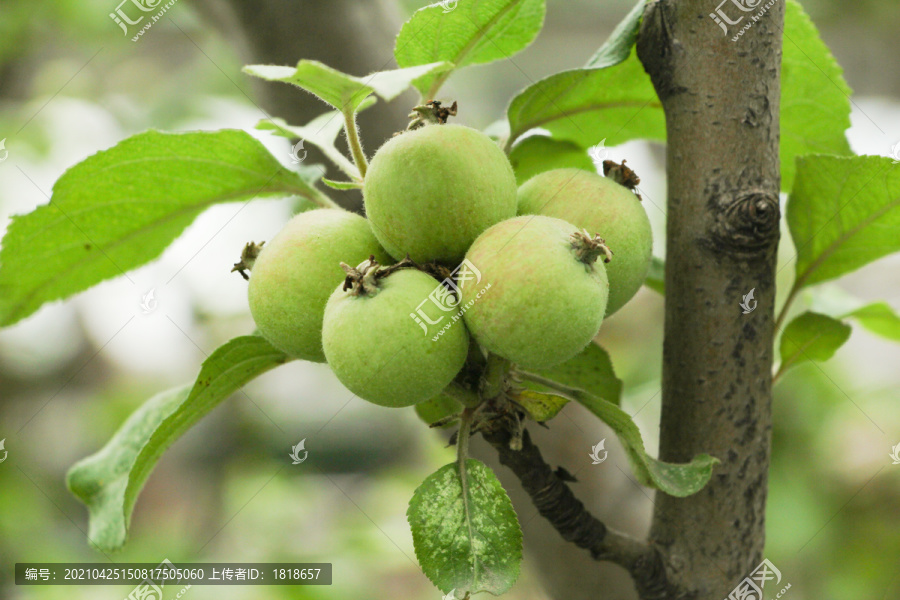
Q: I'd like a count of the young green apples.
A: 5